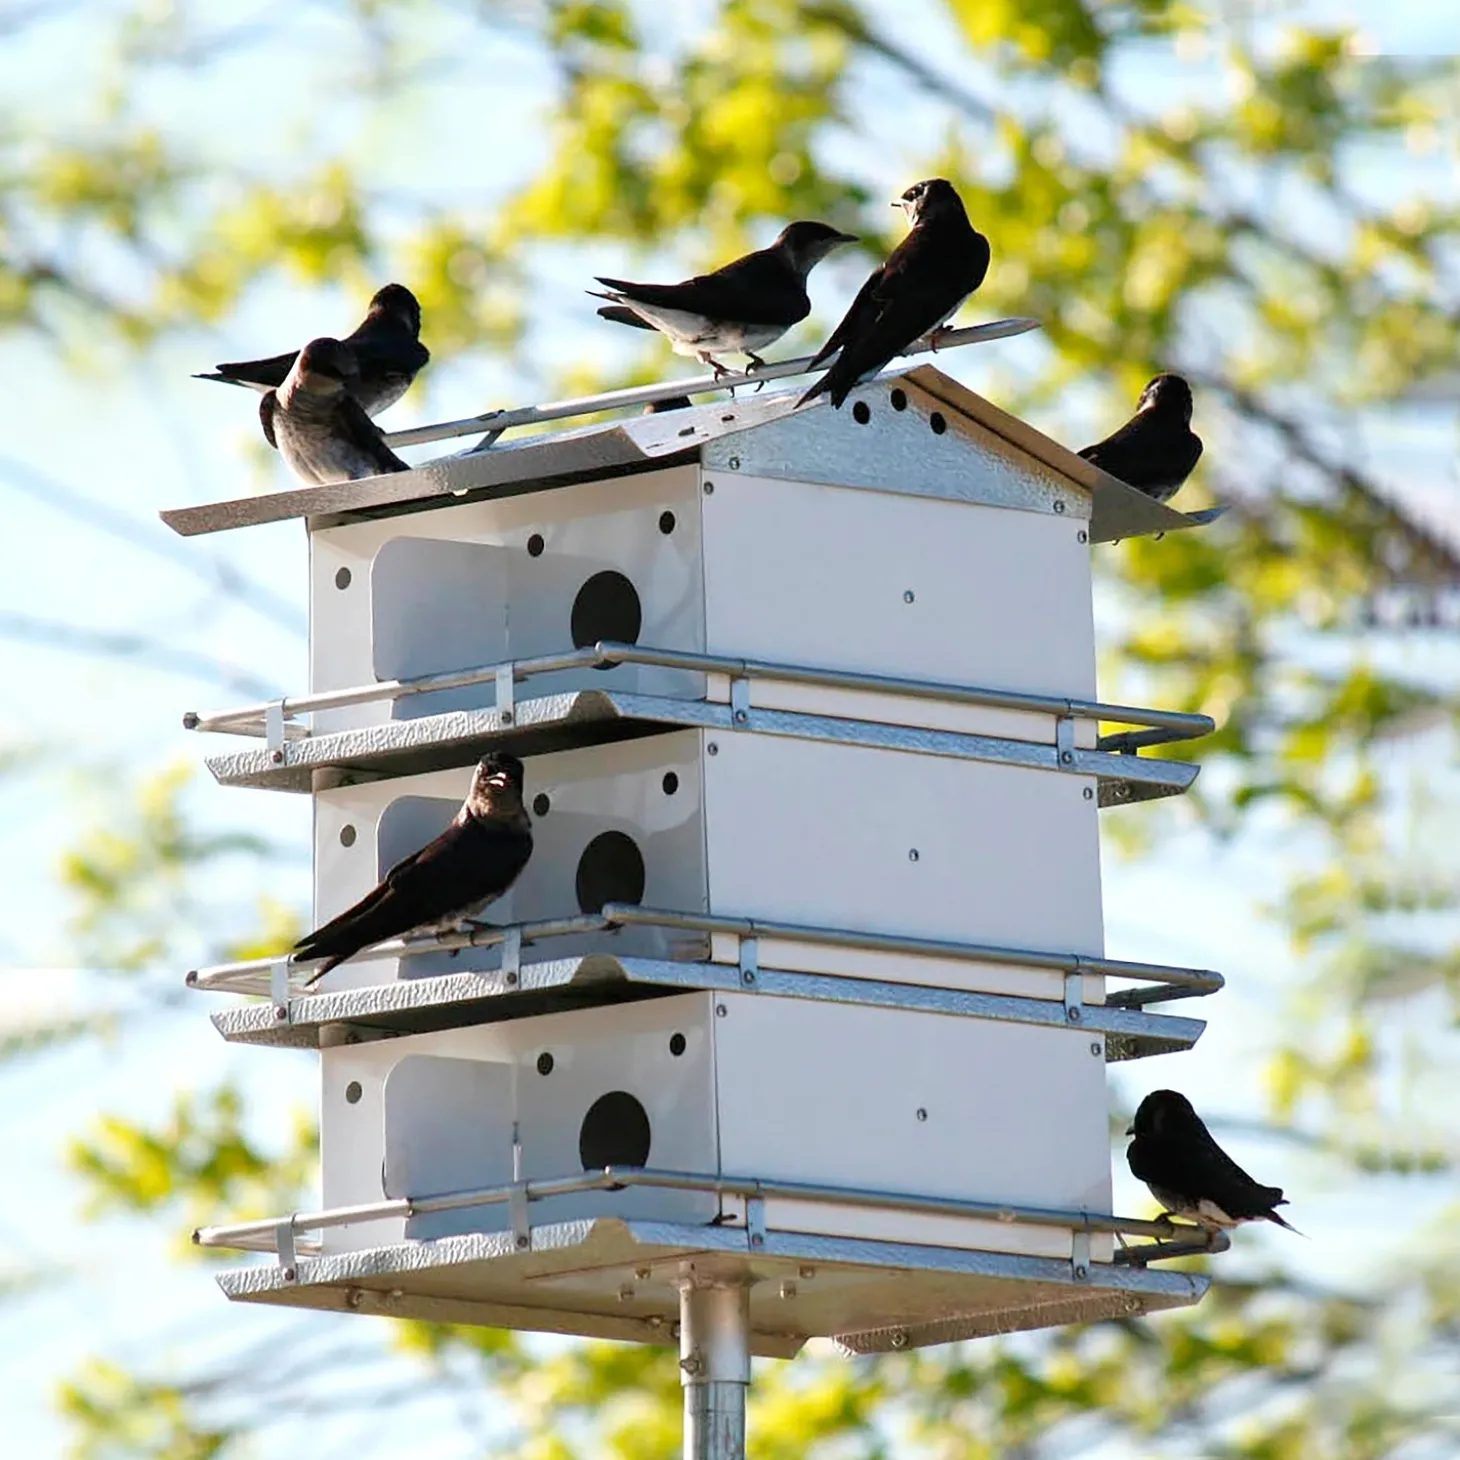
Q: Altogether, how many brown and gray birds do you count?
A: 1